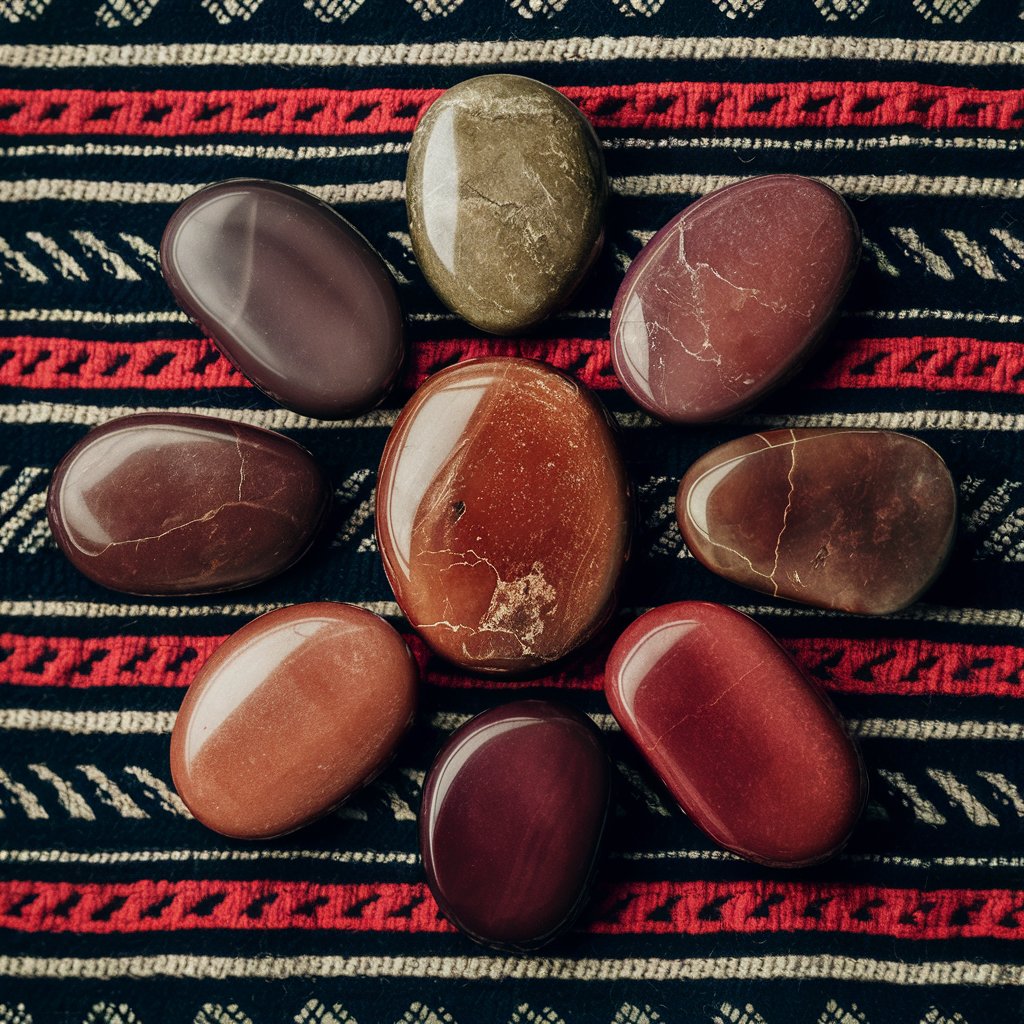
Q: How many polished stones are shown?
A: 9